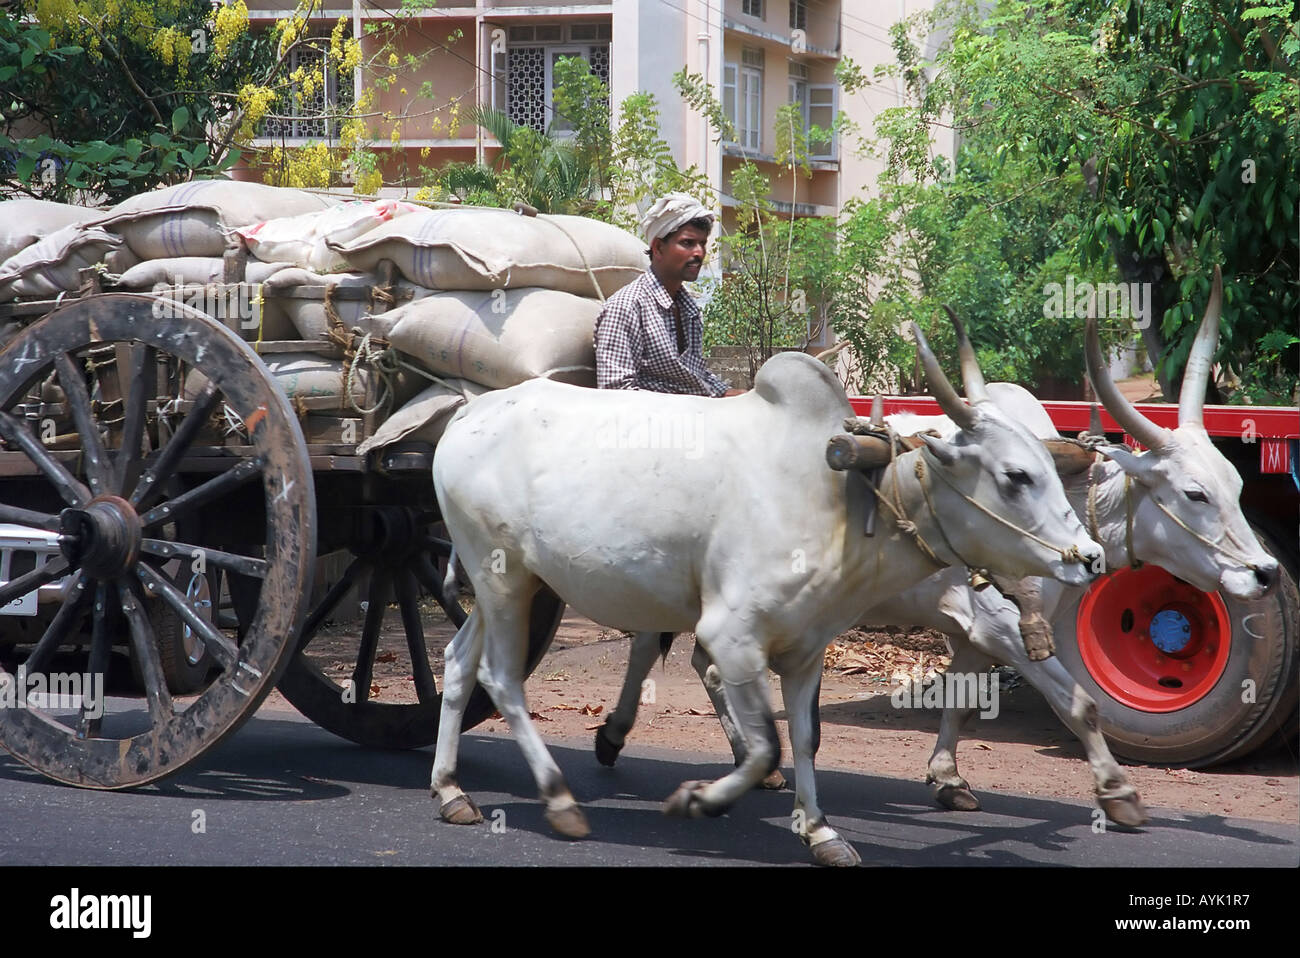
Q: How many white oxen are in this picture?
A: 2